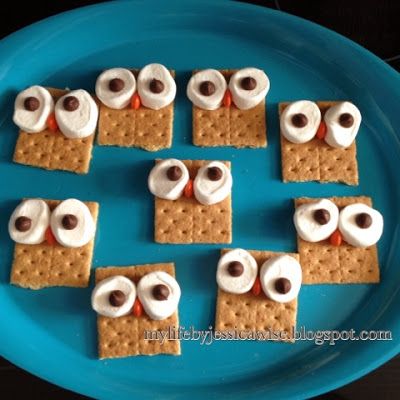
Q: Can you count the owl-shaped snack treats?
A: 9